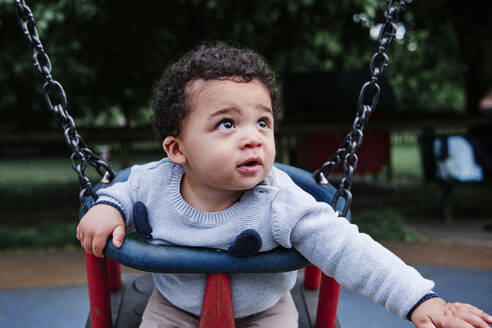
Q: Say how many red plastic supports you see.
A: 5